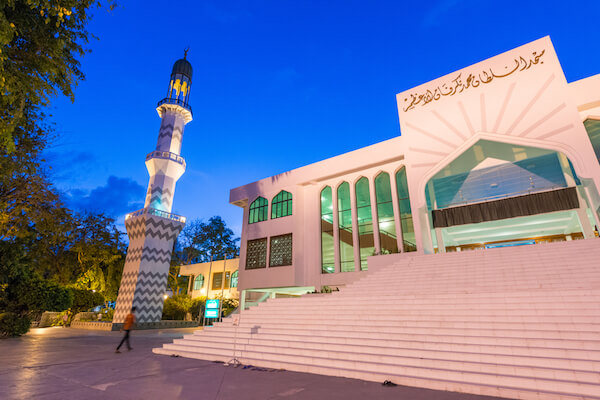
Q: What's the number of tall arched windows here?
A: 5